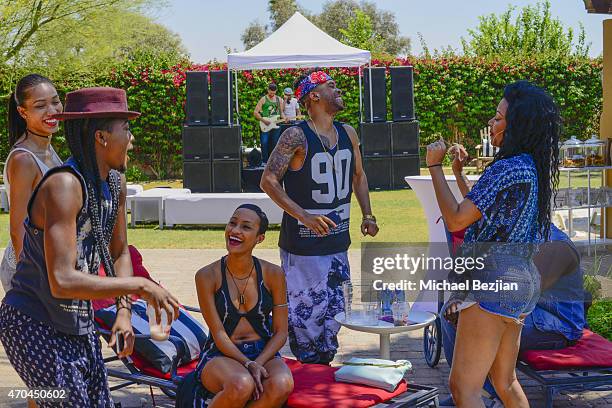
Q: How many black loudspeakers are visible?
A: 12